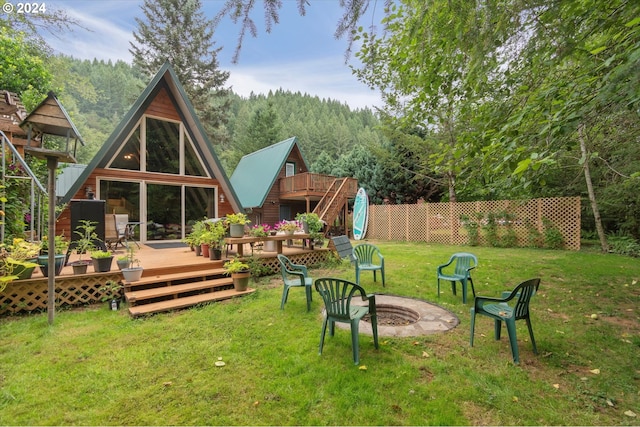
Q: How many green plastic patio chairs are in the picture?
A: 5